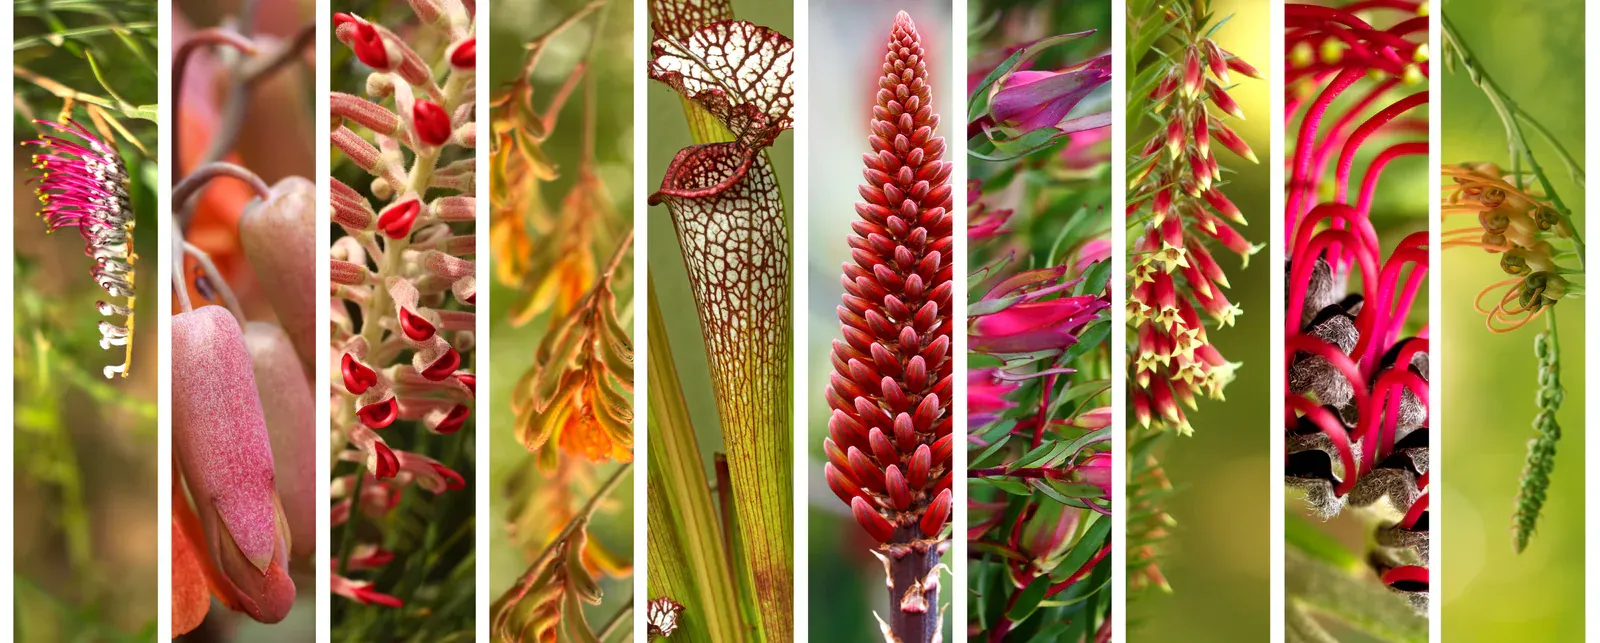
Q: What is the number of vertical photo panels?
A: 10